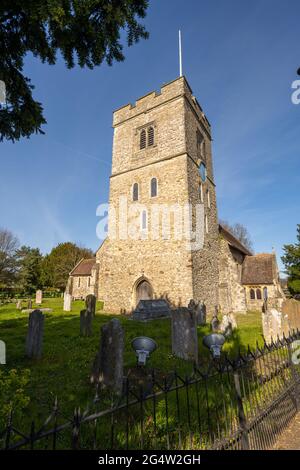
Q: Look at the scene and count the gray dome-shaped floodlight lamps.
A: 2